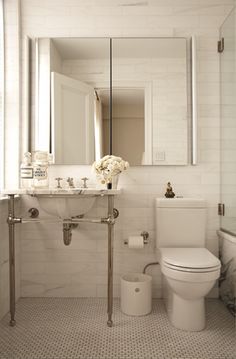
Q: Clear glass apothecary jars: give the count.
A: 2